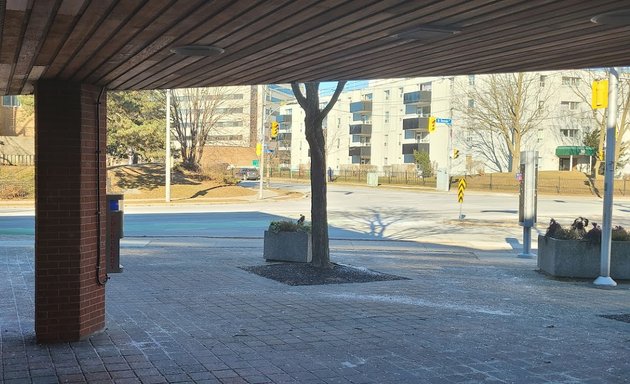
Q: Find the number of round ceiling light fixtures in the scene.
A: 2